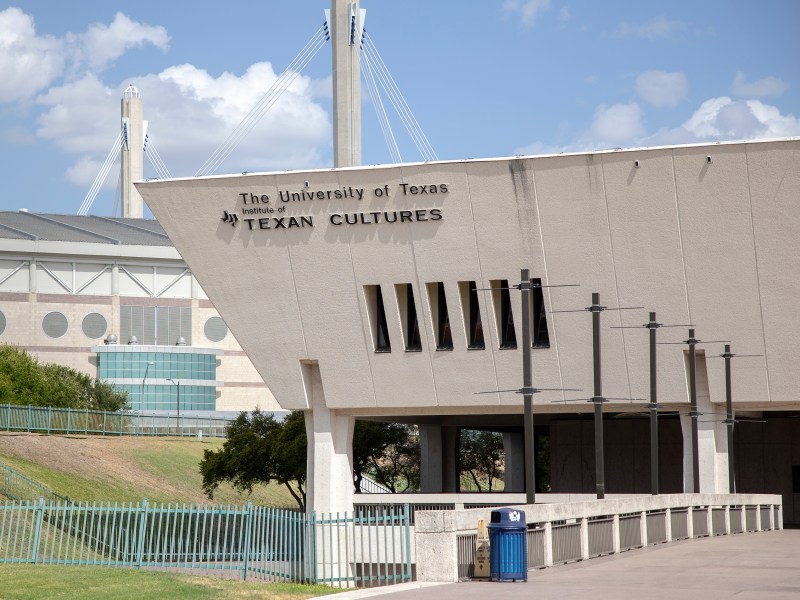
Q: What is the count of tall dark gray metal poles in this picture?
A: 5